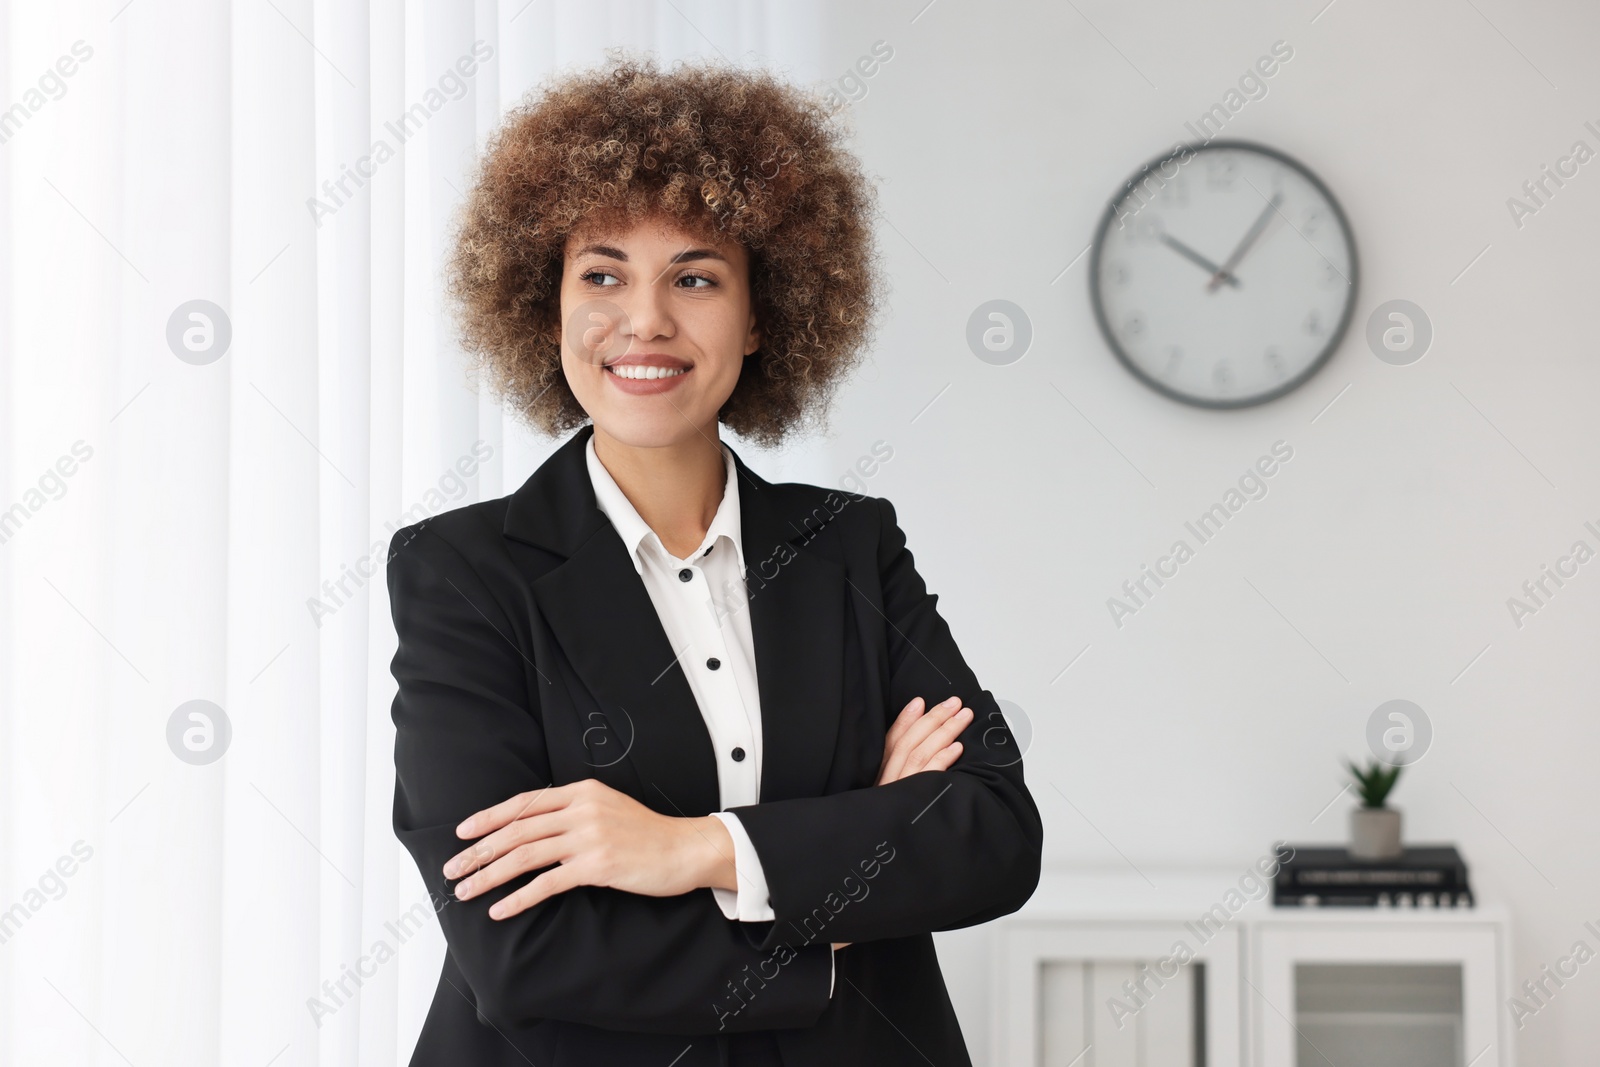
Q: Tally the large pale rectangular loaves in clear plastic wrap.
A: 0